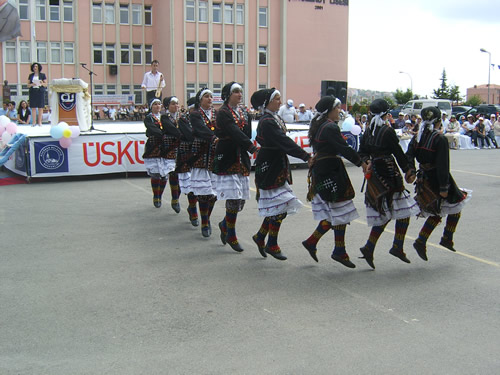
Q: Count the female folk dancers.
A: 9